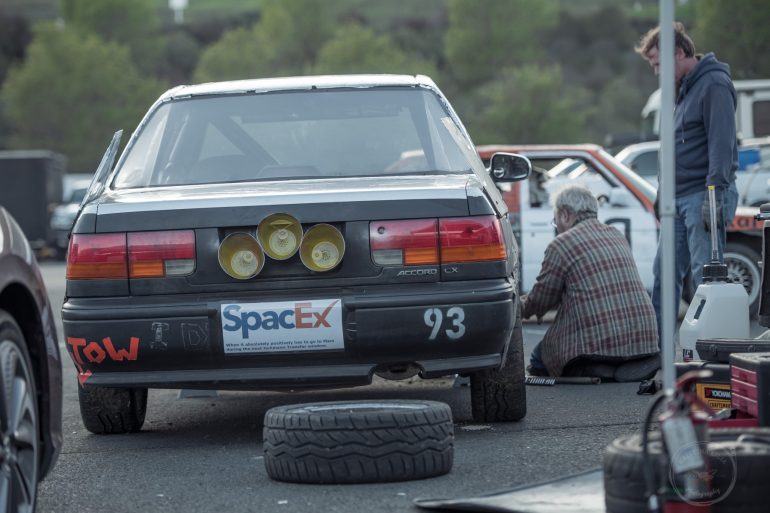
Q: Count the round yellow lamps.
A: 3